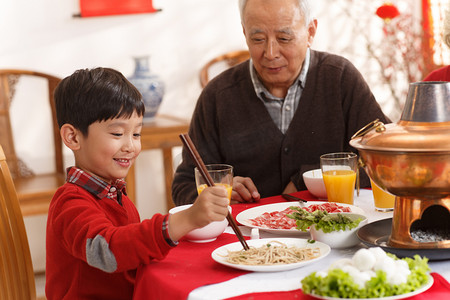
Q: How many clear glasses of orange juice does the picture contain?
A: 3